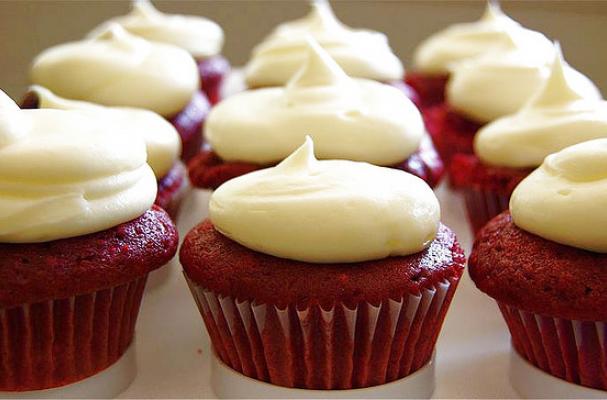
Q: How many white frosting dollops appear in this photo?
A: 11